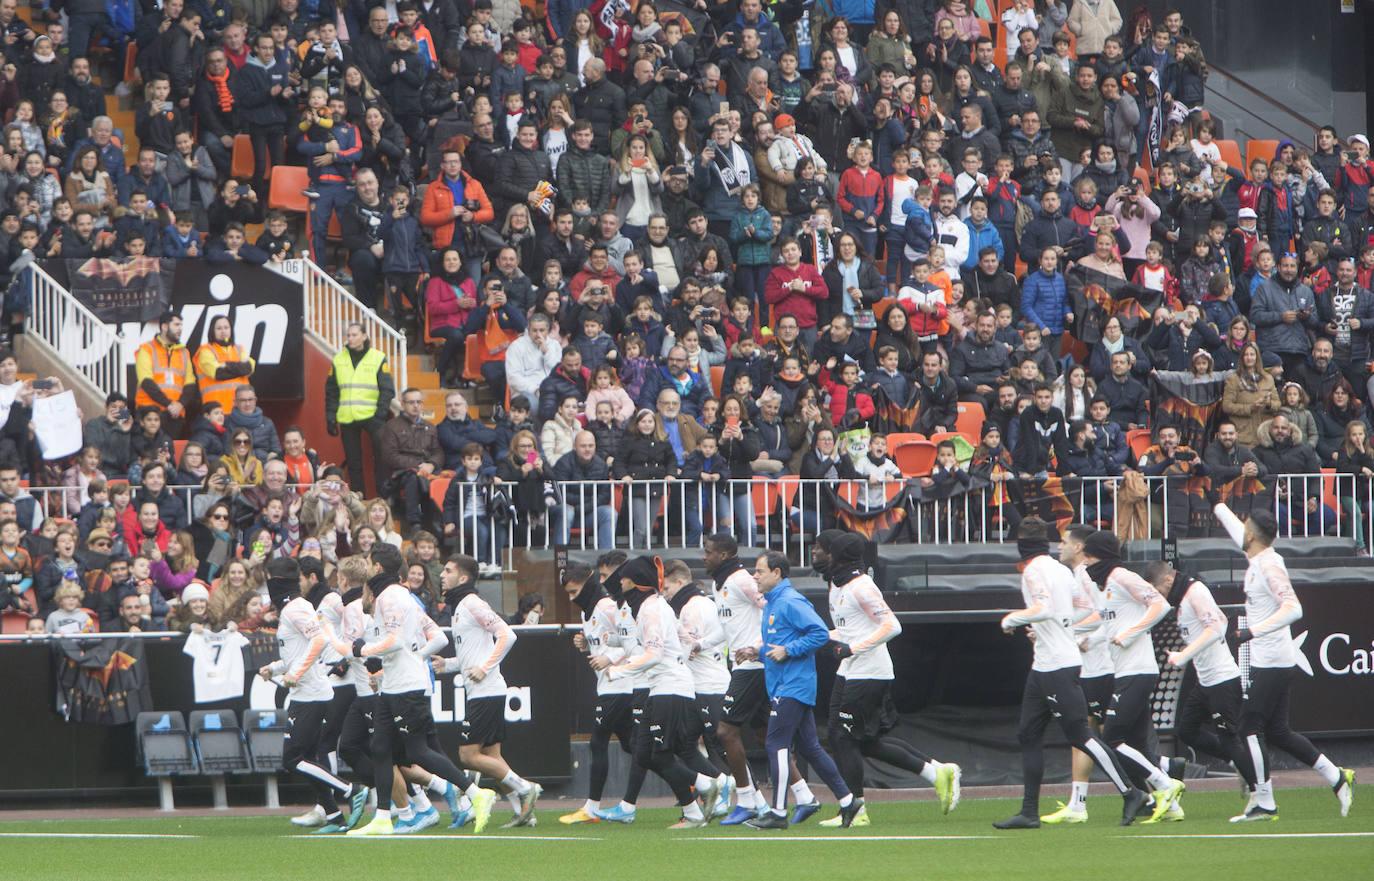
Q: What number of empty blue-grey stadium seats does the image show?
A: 3